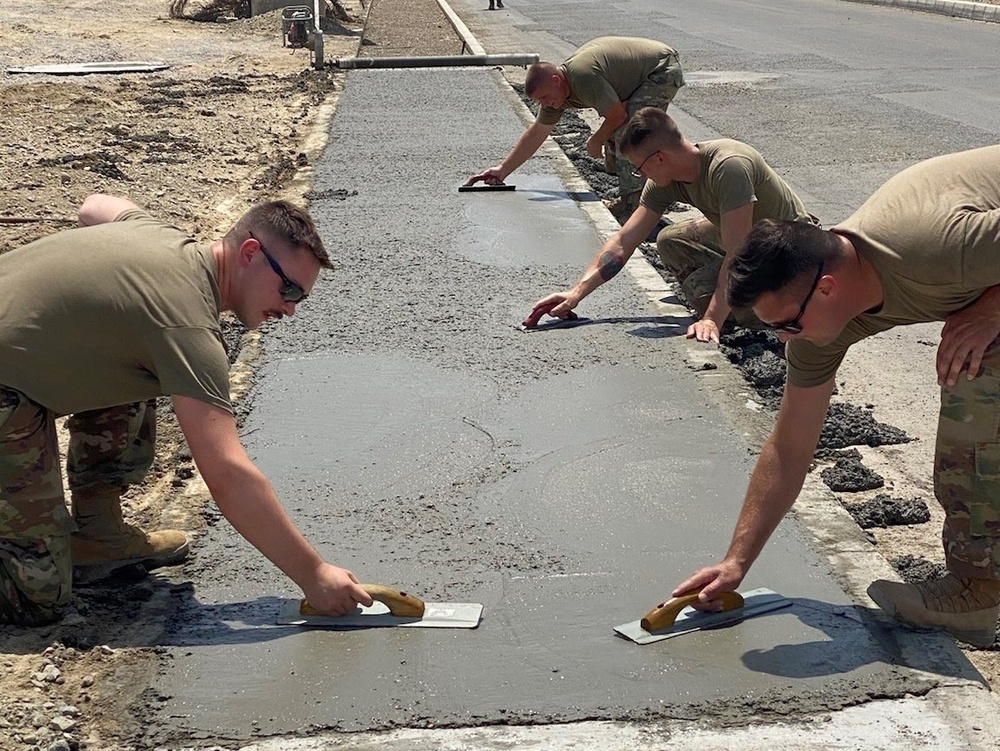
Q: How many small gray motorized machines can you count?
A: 1